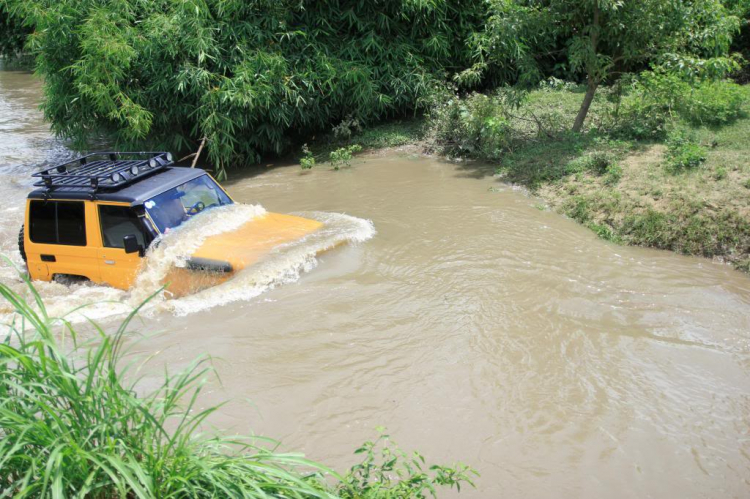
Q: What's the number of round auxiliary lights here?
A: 4